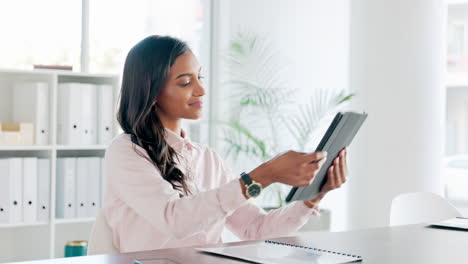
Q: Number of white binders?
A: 11